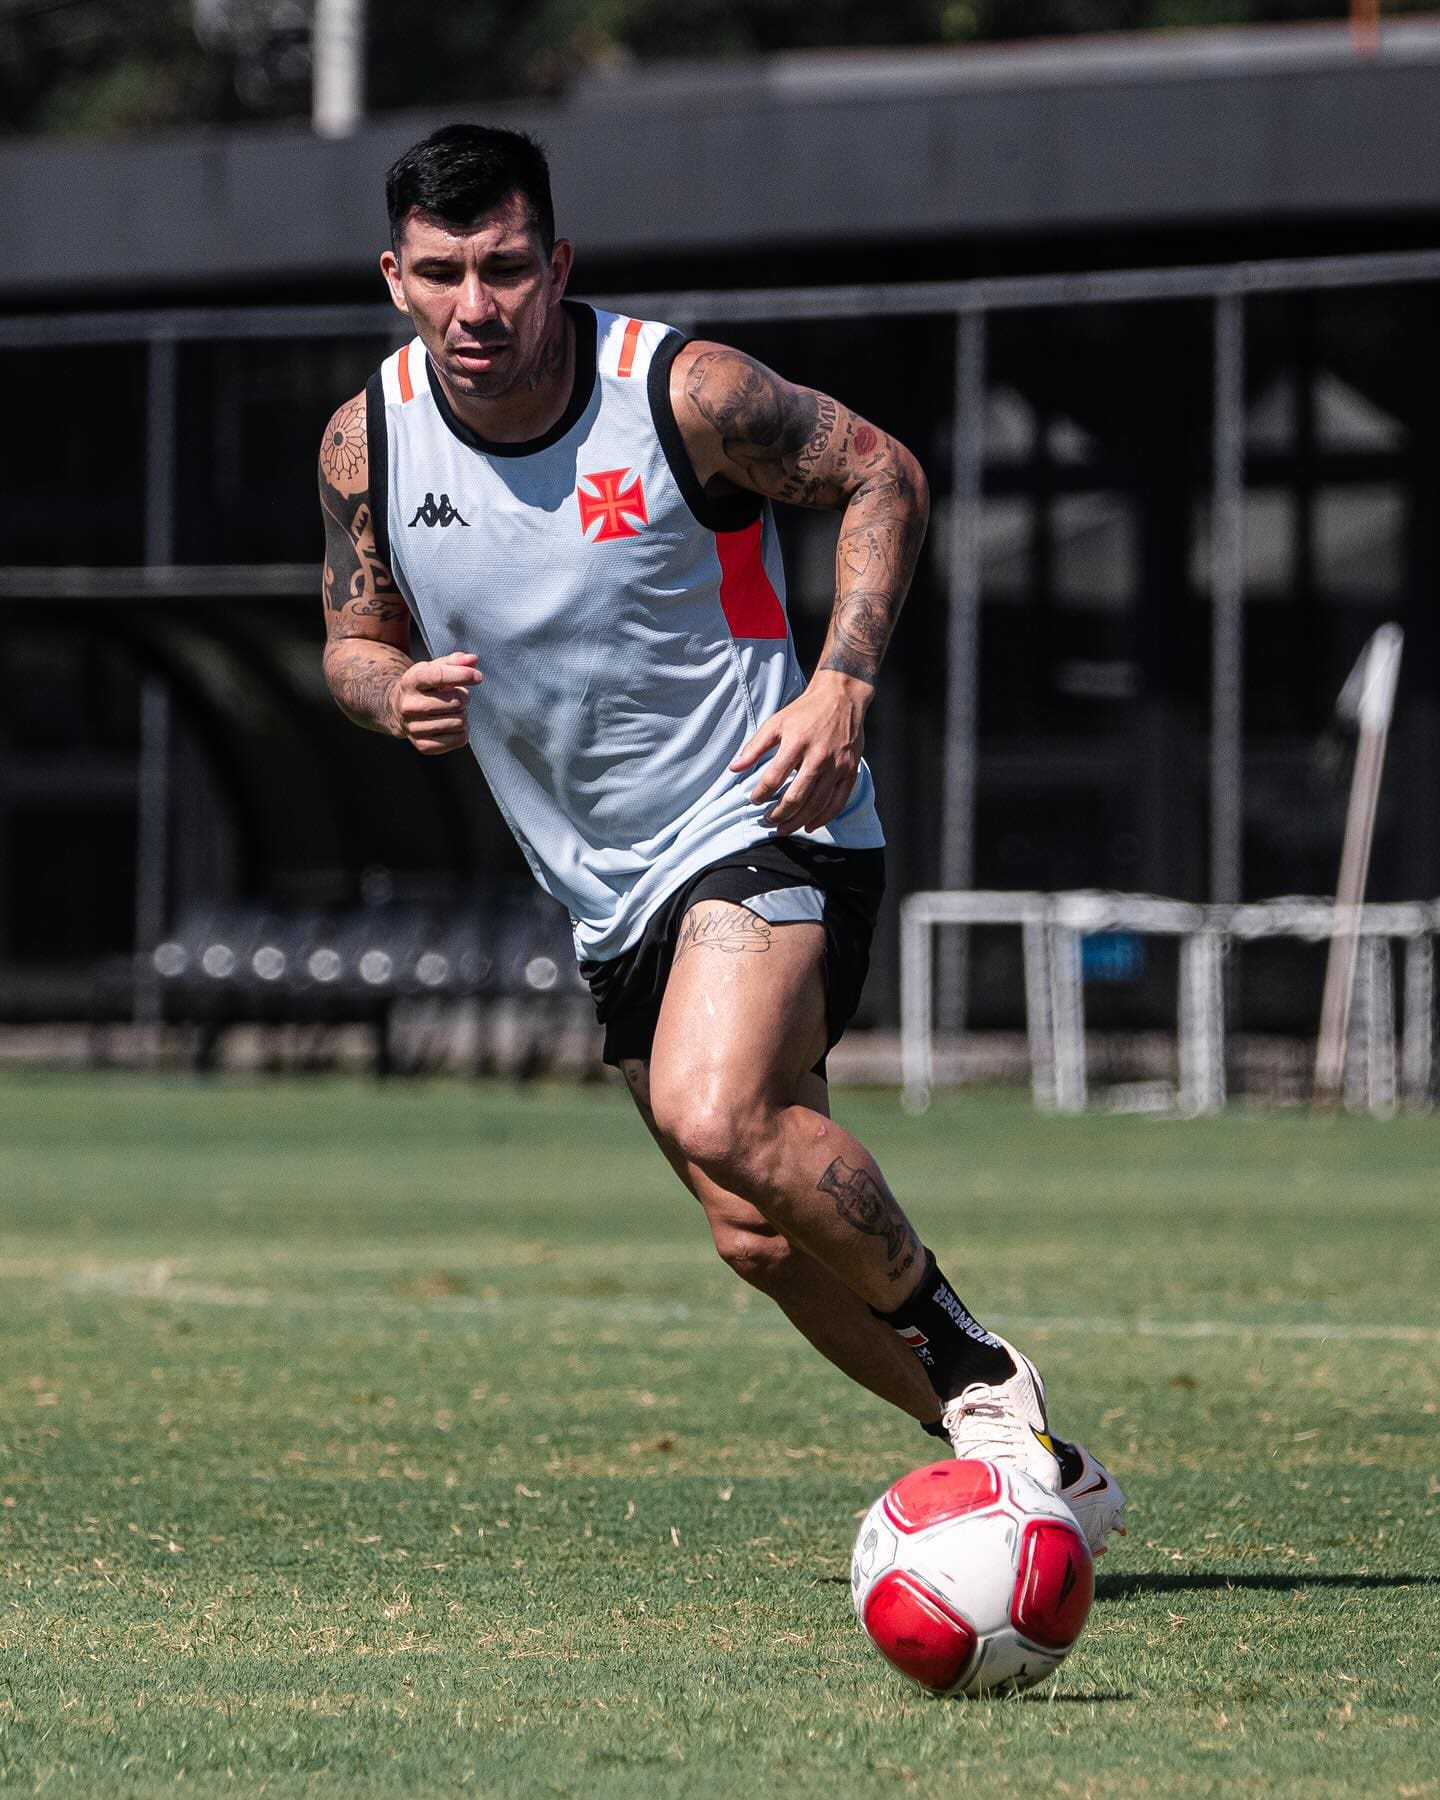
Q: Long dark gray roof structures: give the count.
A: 1